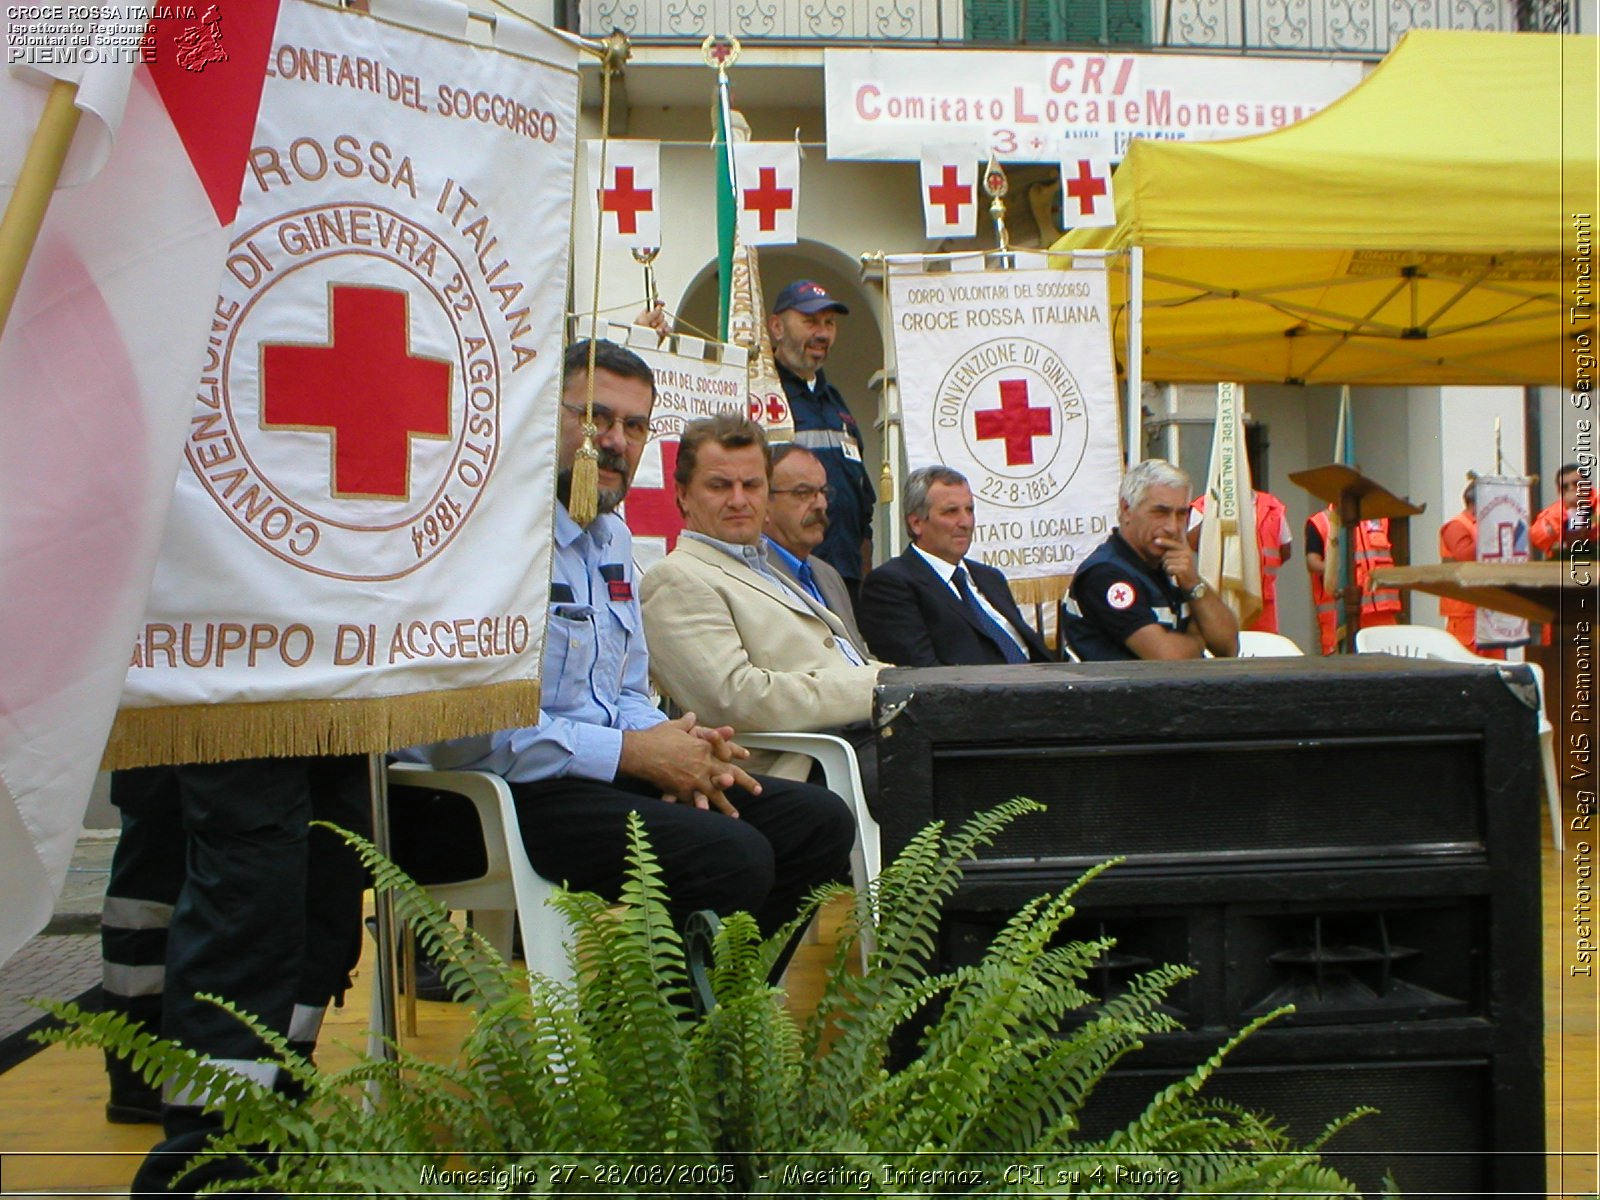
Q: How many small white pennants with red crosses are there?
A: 4